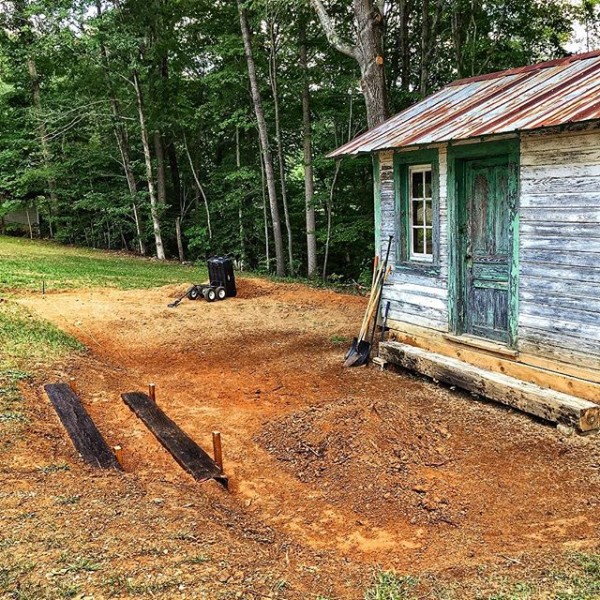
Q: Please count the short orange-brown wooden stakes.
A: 4